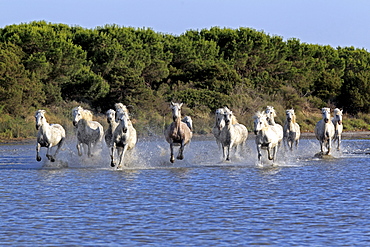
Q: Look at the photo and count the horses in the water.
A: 13